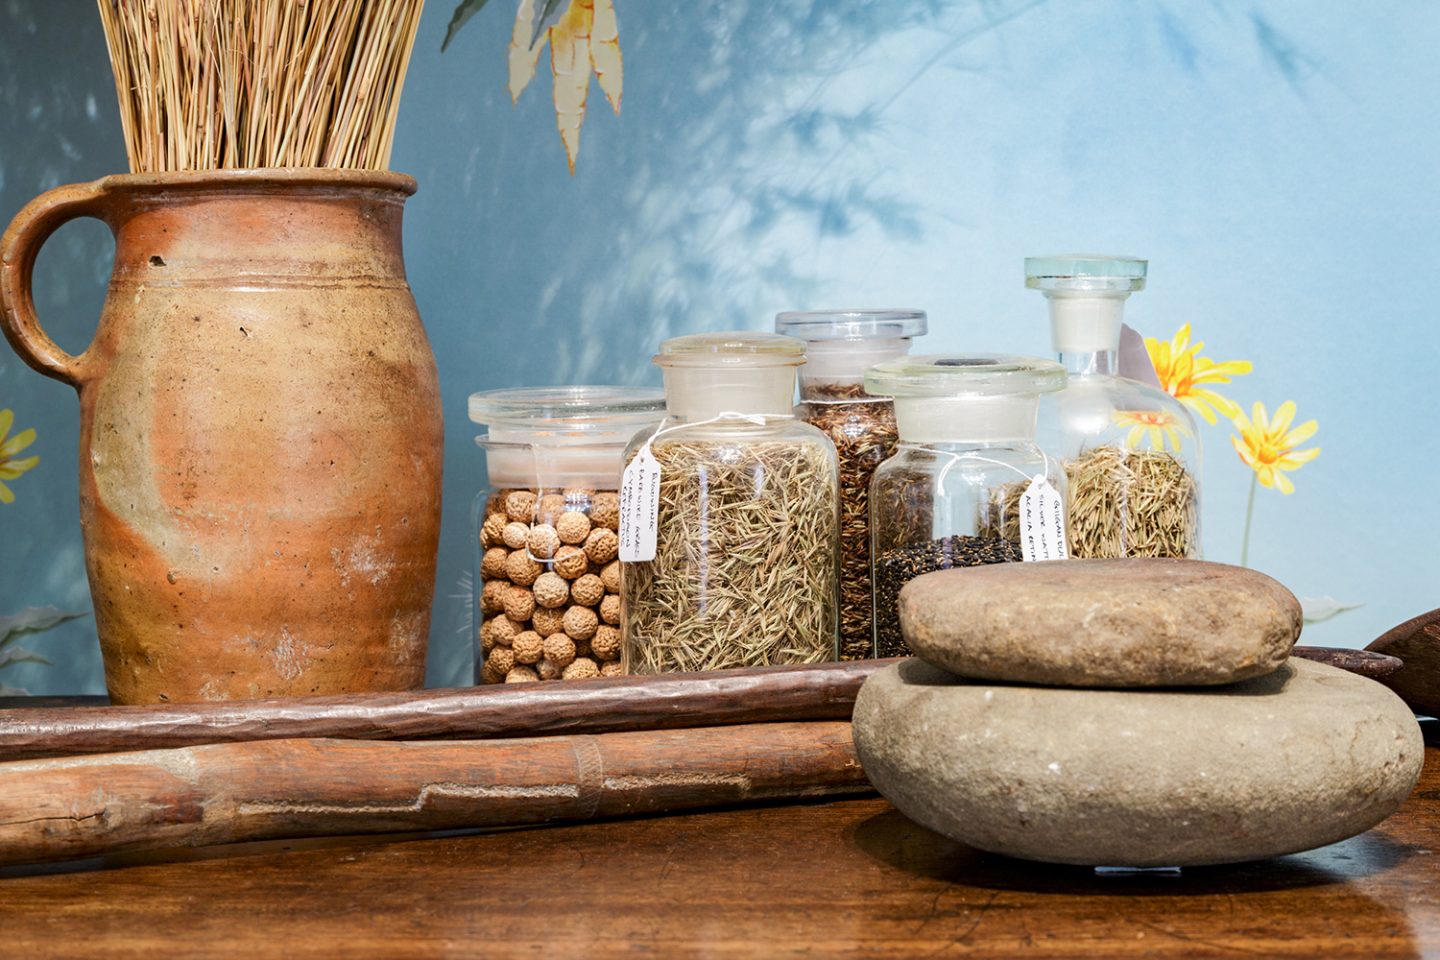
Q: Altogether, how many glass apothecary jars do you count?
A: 5